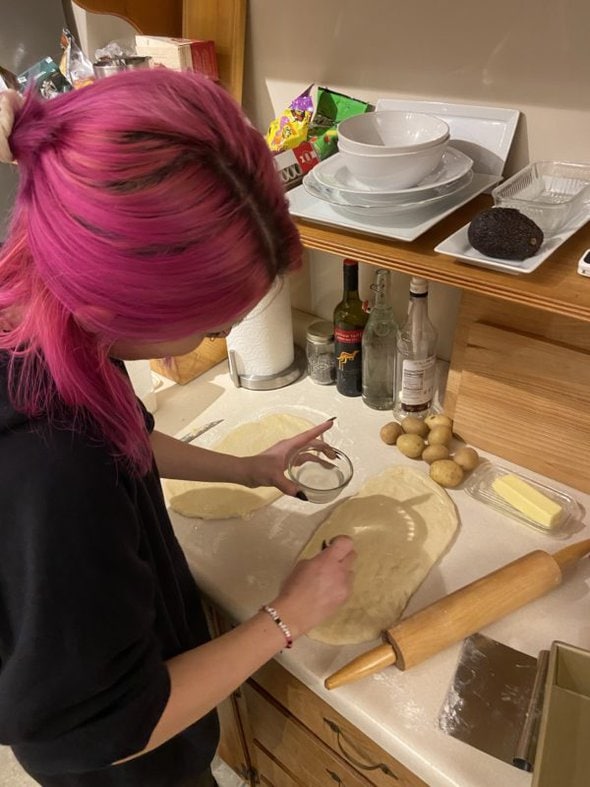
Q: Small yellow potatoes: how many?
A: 8